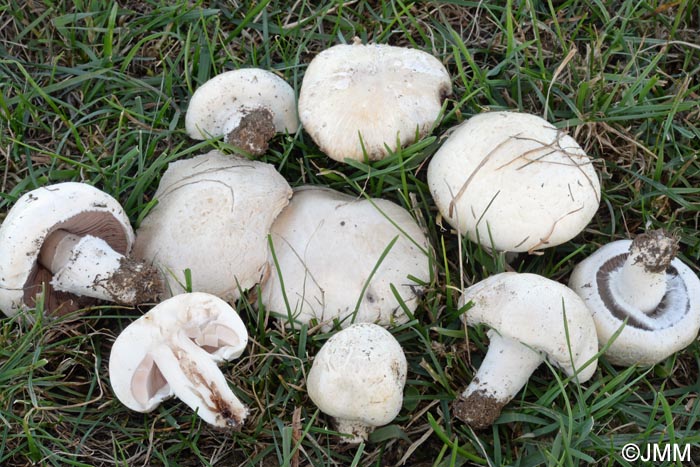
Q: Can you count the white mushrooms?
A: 10